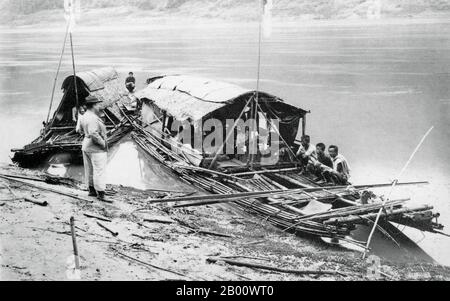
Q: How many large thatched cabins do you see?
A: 2